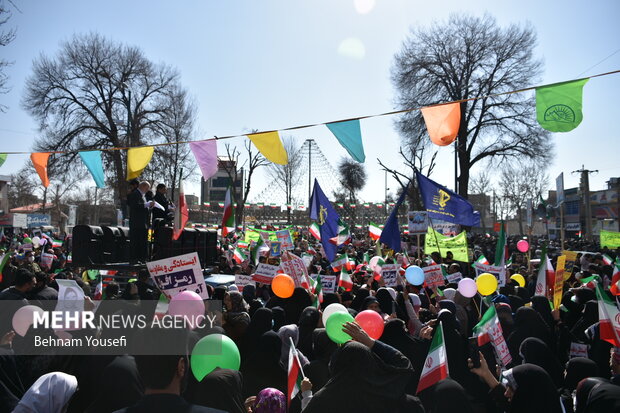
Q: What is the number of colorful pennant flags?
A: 9